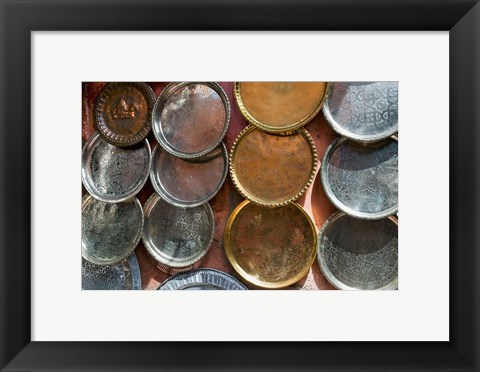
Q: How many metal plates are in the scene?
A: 14